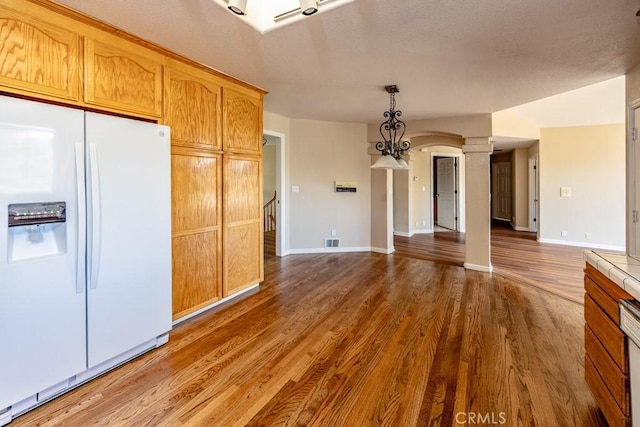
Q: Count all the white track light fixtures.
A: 2